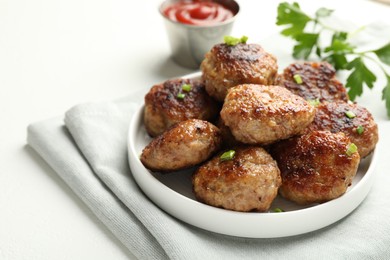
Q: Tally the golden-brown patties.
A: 8